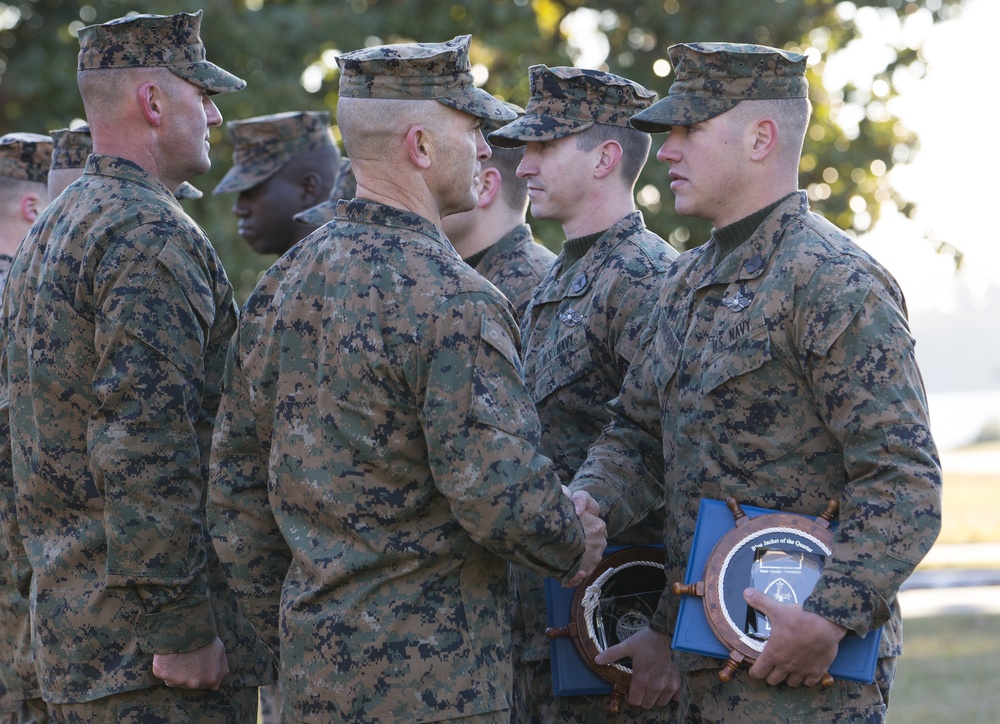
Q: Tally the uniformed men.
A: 9